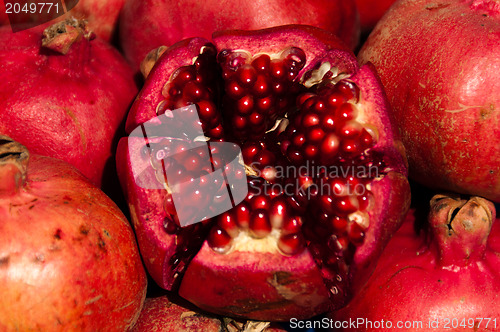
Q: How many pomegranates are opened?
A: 1